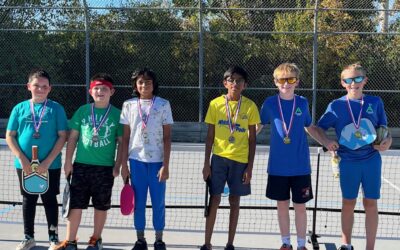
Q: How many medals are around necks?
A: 6